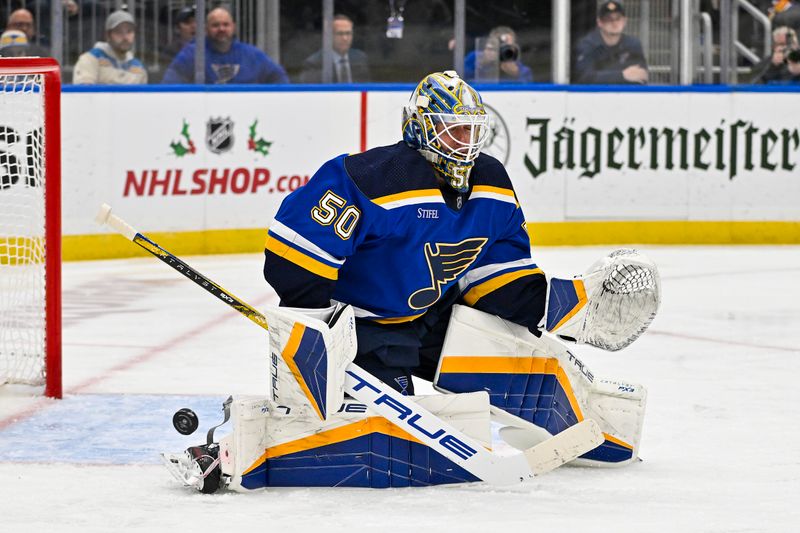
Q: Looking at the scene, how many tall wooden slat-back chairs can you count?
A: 0